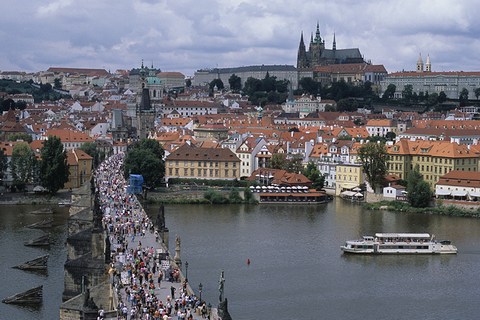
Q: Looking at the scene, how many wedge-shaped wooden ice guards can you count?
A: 5